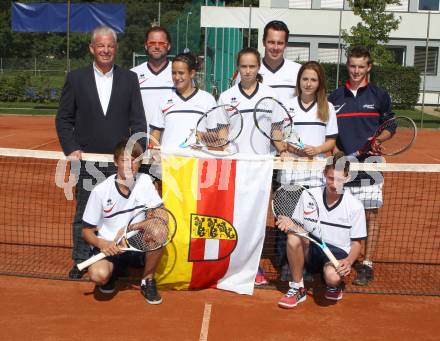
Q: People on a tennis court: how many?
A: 9